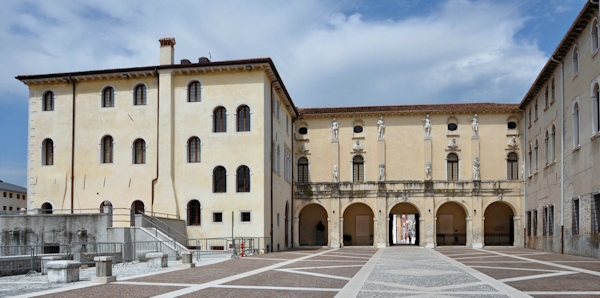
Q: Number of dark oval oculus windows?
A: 4